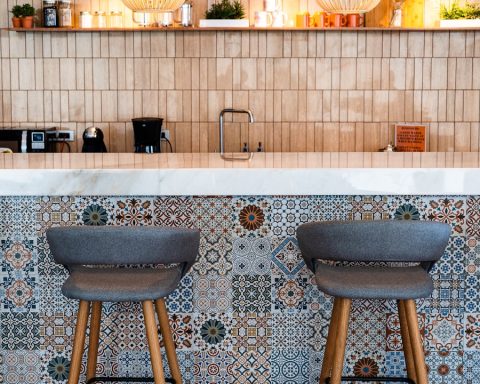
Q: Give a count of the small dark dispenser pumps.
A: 2